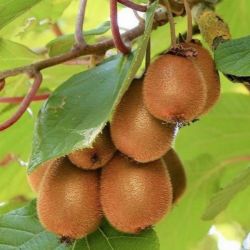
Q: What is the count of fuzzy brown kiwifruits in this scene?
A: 8